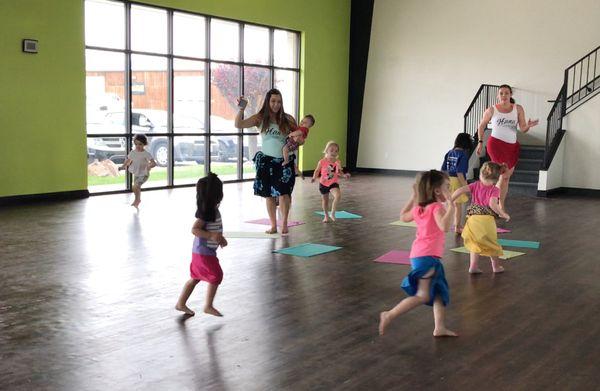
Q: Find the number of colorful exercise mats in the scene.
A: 9